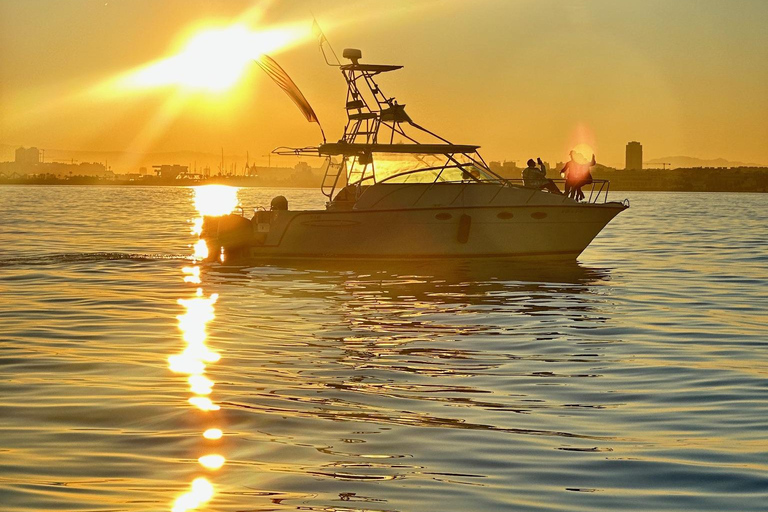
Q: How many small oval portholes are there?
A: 3